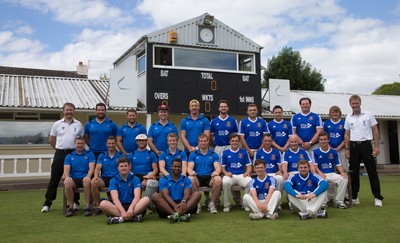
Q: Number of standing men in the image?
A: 11